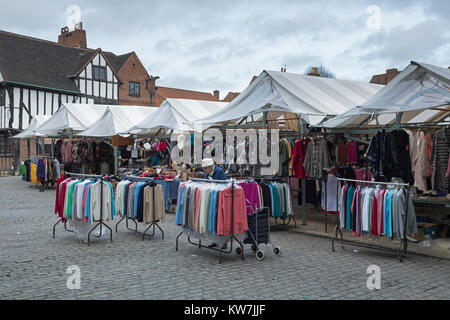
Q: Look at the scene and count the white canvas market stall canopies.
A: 6